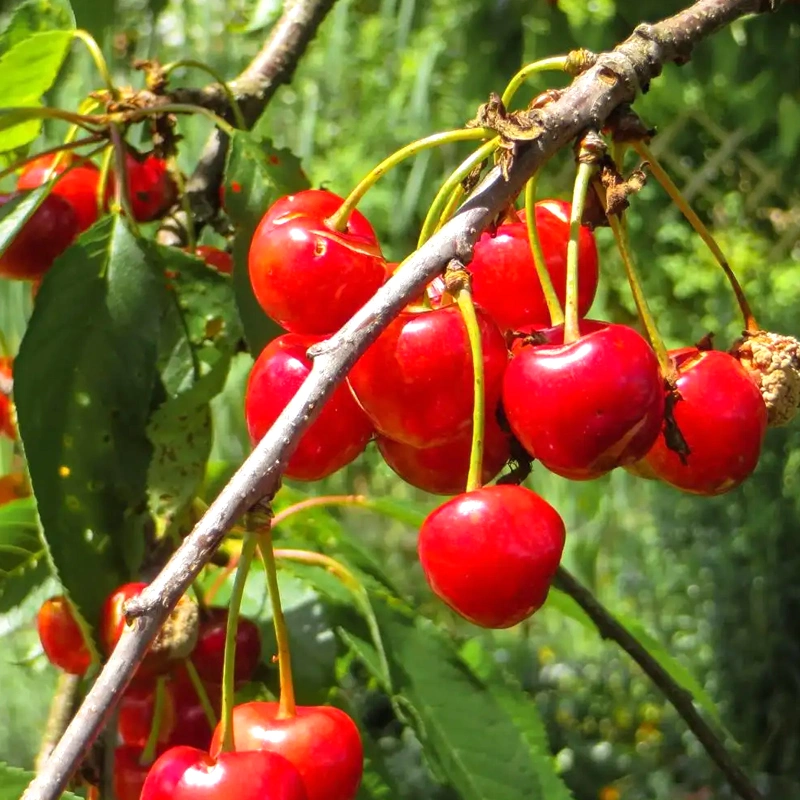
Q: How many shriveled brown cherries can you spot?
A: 2